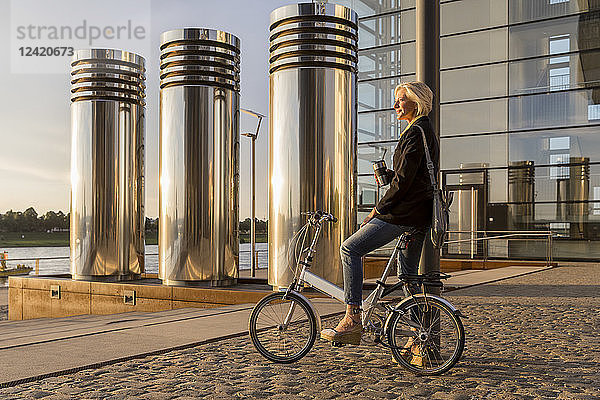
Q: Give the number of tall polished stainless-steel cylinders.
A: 3